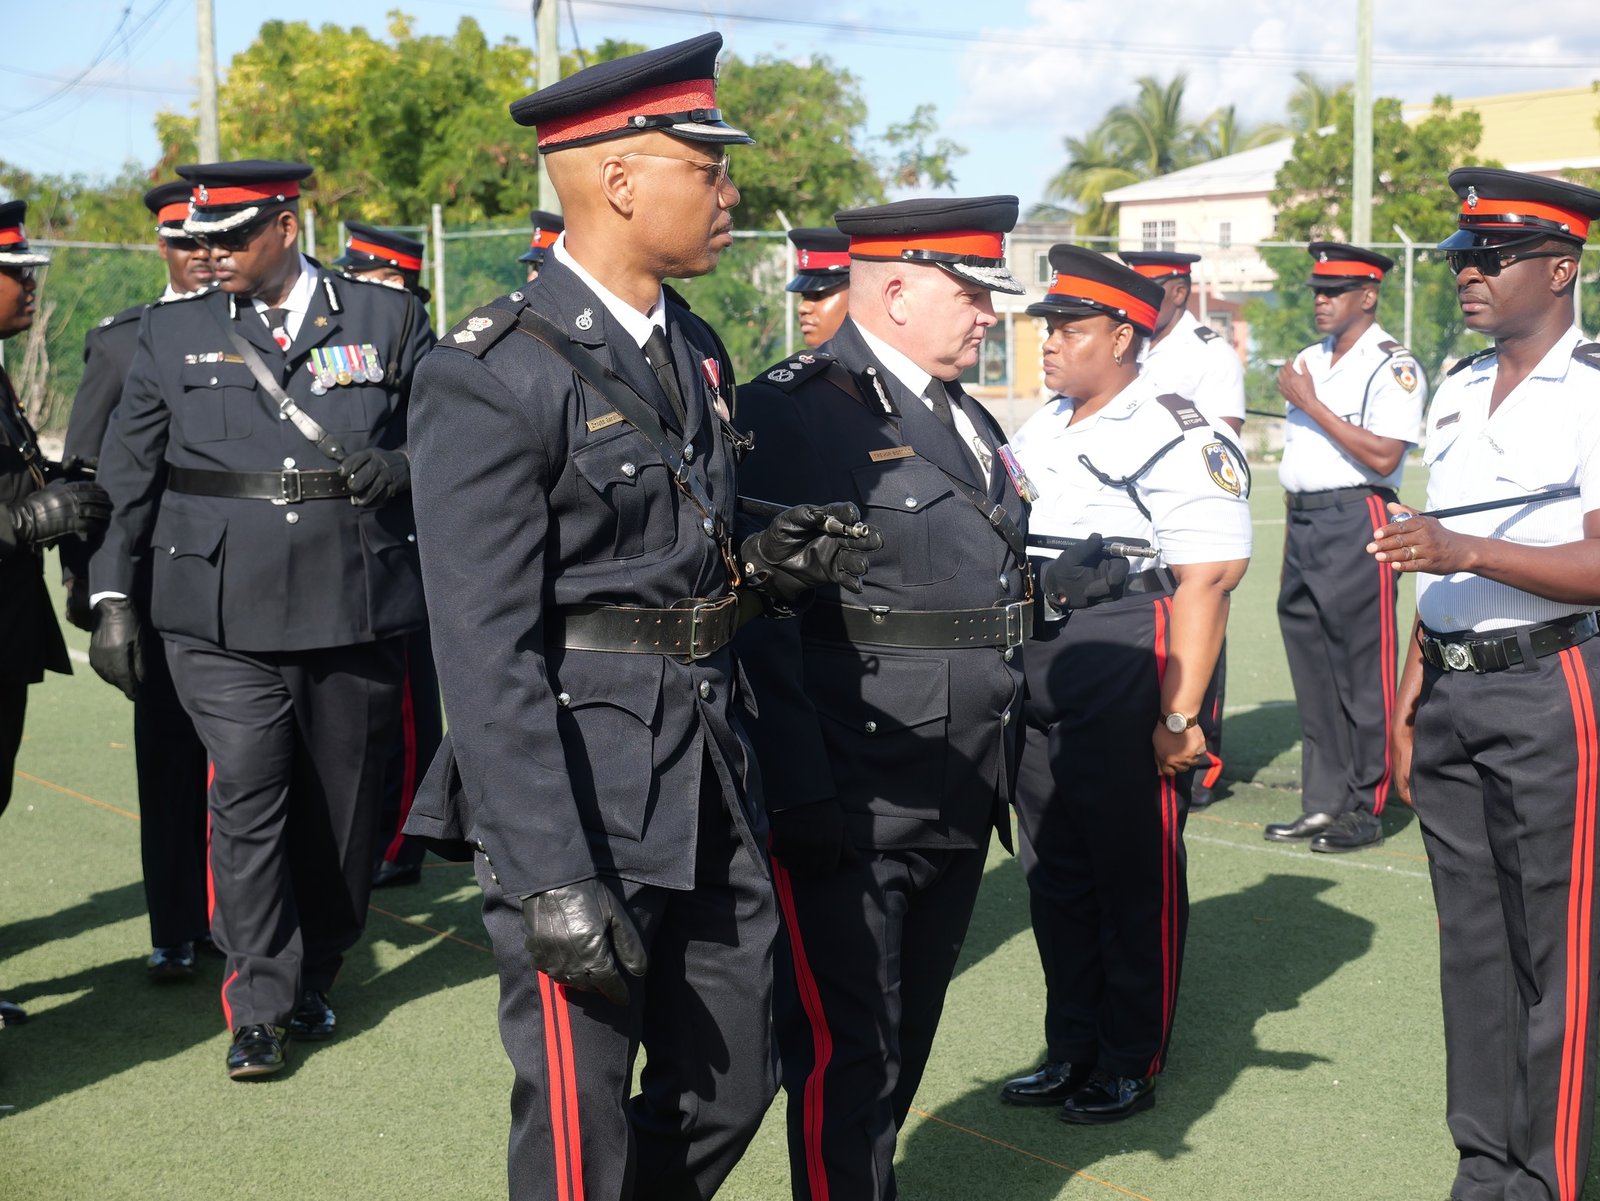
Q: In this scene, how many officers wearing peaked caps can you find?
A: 12